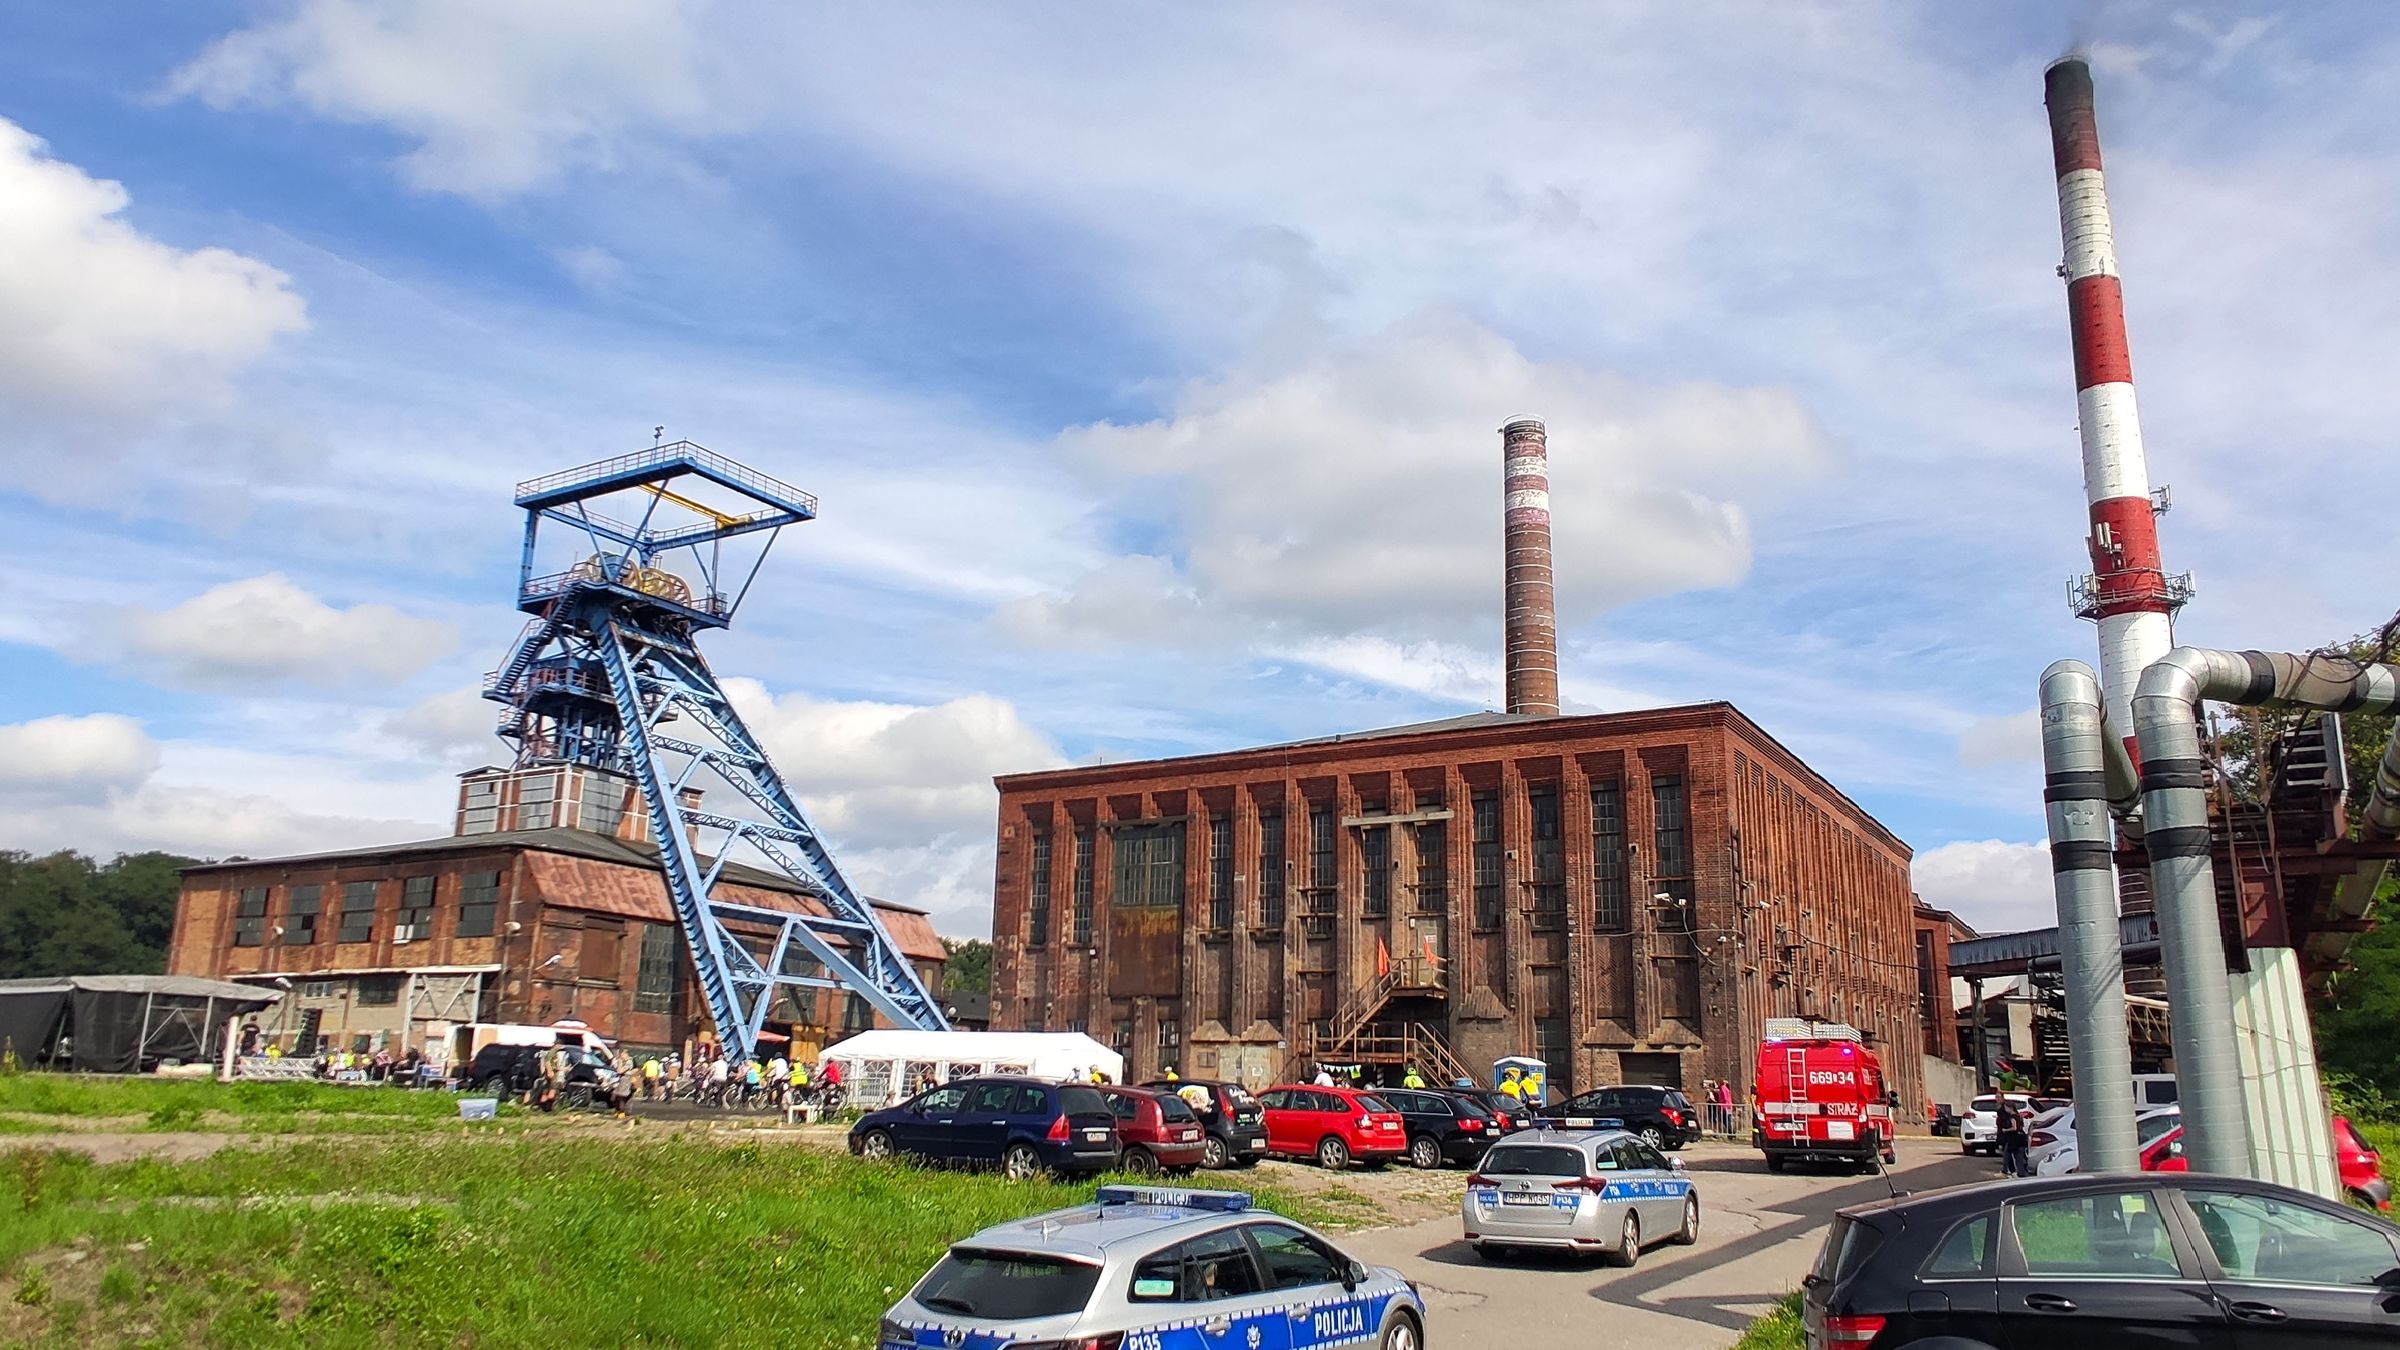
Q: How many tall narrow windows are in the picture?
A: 11